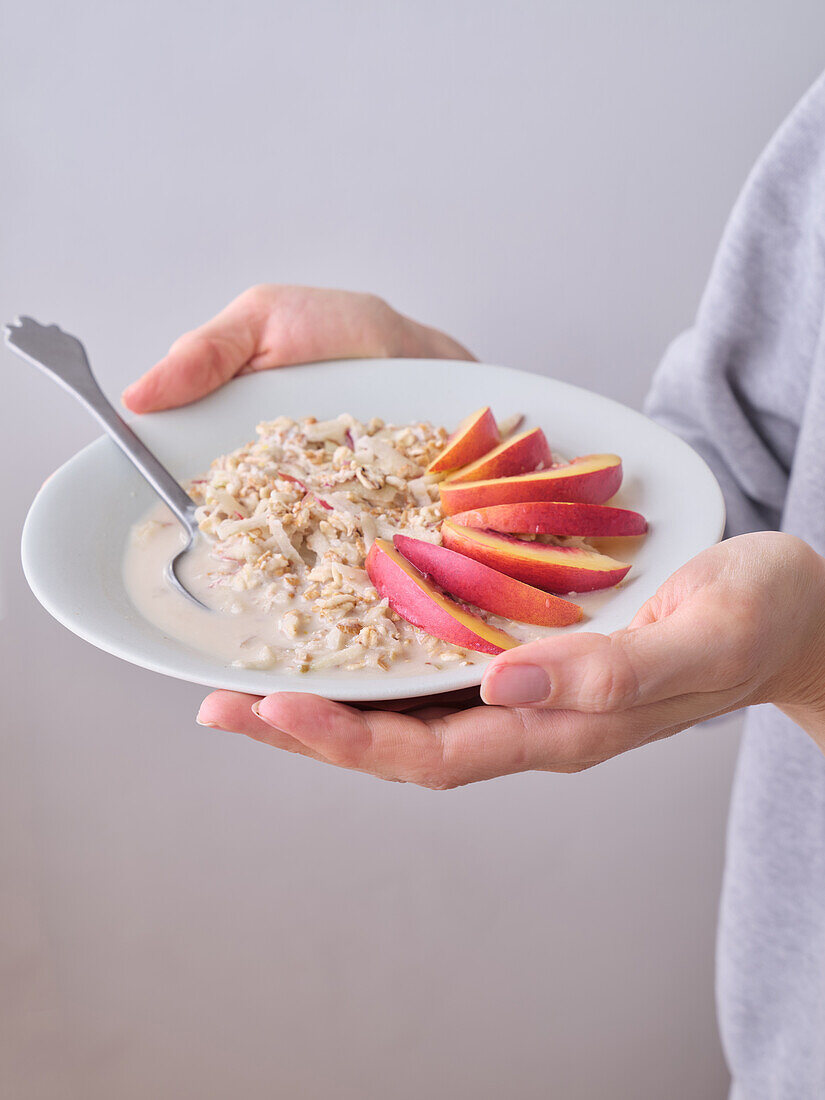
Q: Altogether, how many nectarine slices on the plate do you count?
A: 7